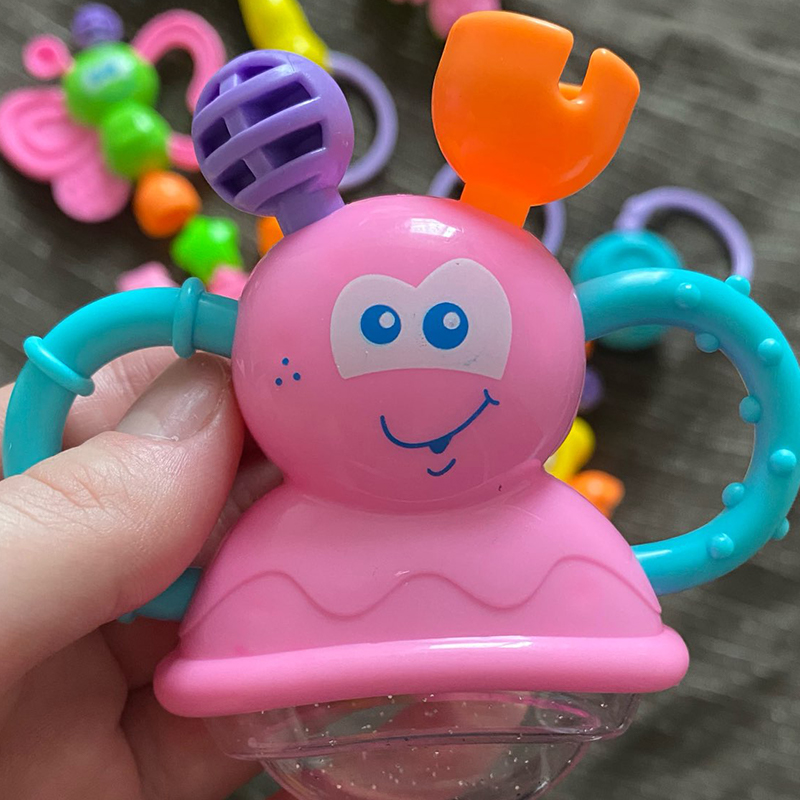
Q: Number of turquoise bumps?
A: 9